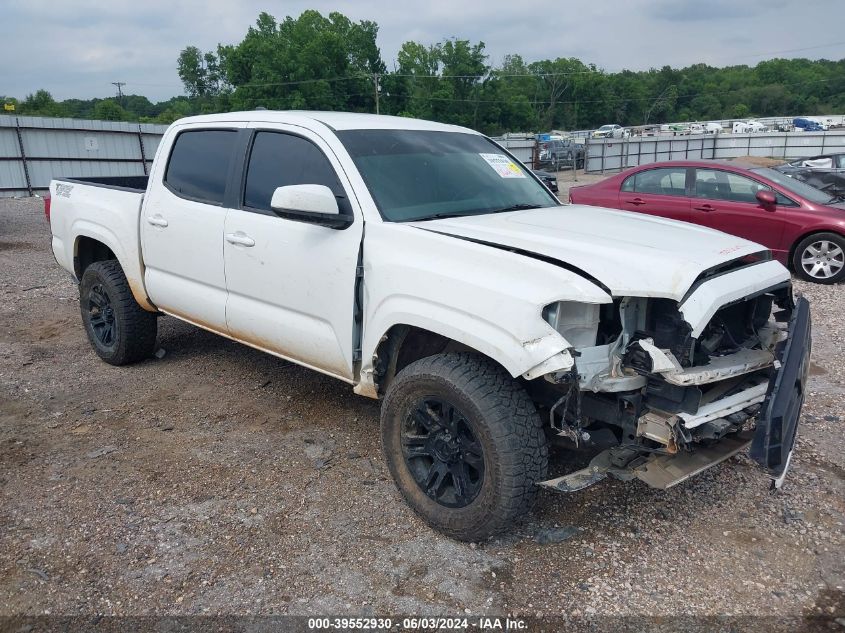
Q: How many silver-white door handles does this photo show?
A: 2